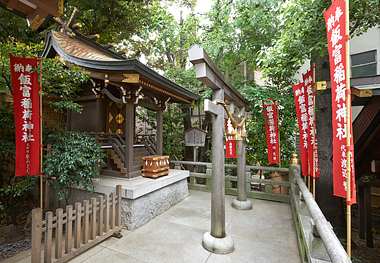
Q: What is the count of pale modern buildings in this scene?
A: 1